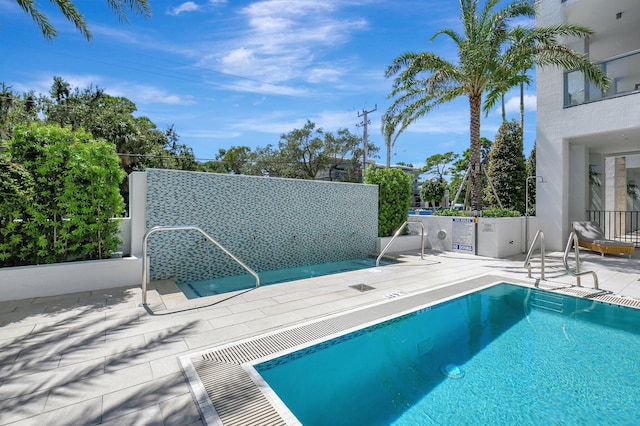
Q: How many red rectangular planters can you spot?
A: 0